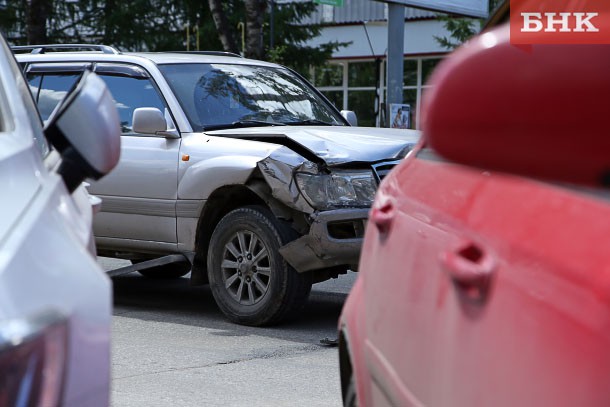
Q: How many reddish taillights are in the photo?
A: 1